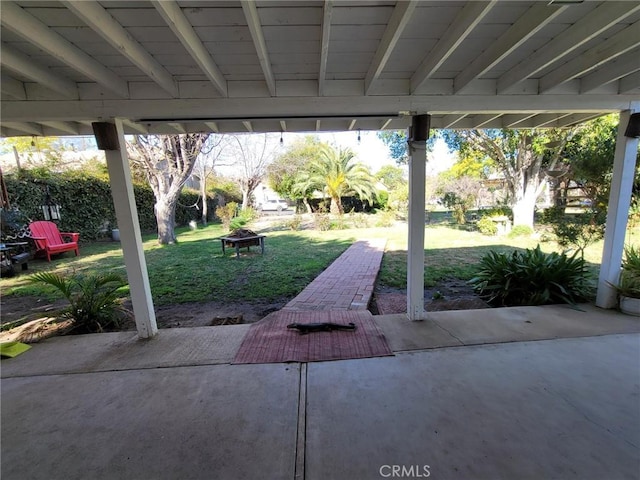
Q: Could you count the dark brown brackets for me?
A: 3